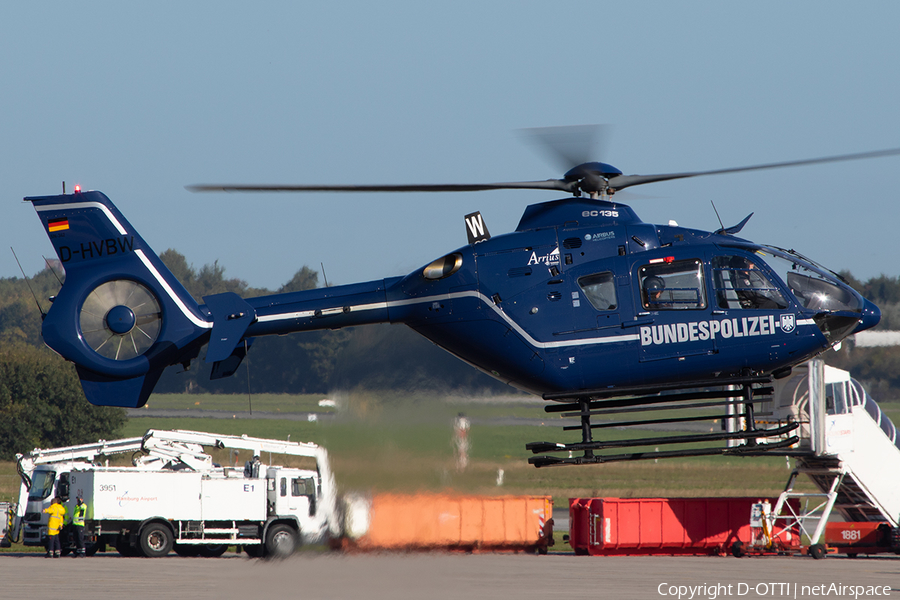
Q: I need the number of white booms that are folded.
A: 2